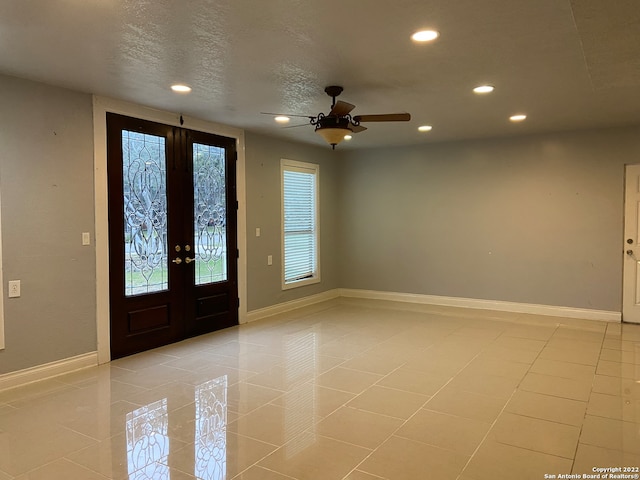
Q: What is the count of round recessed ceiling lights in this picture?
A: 7